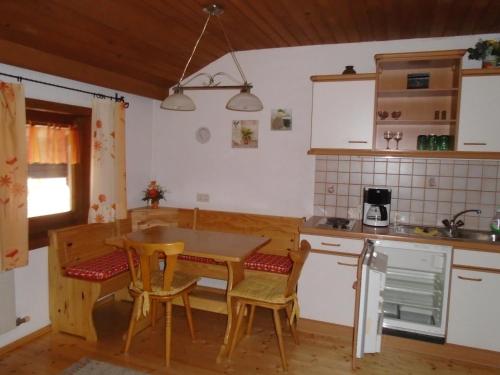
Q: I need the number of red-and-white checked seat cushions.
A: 2